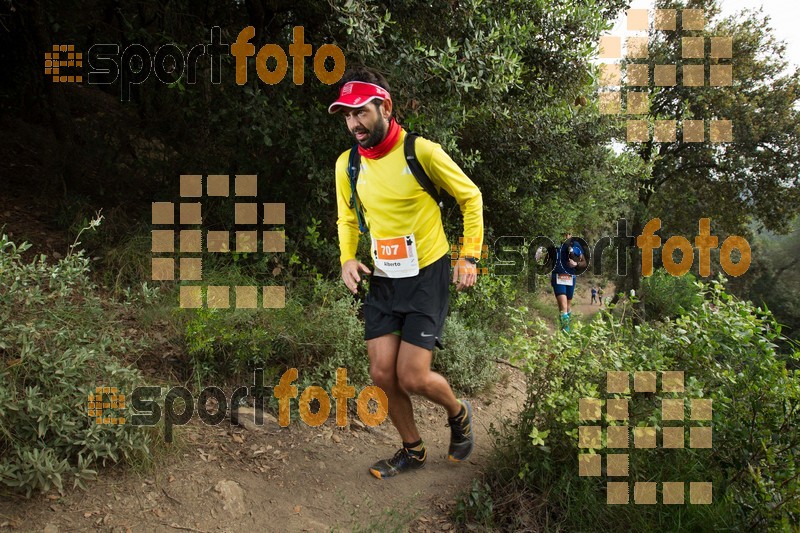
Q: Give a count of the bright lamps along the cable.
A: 0